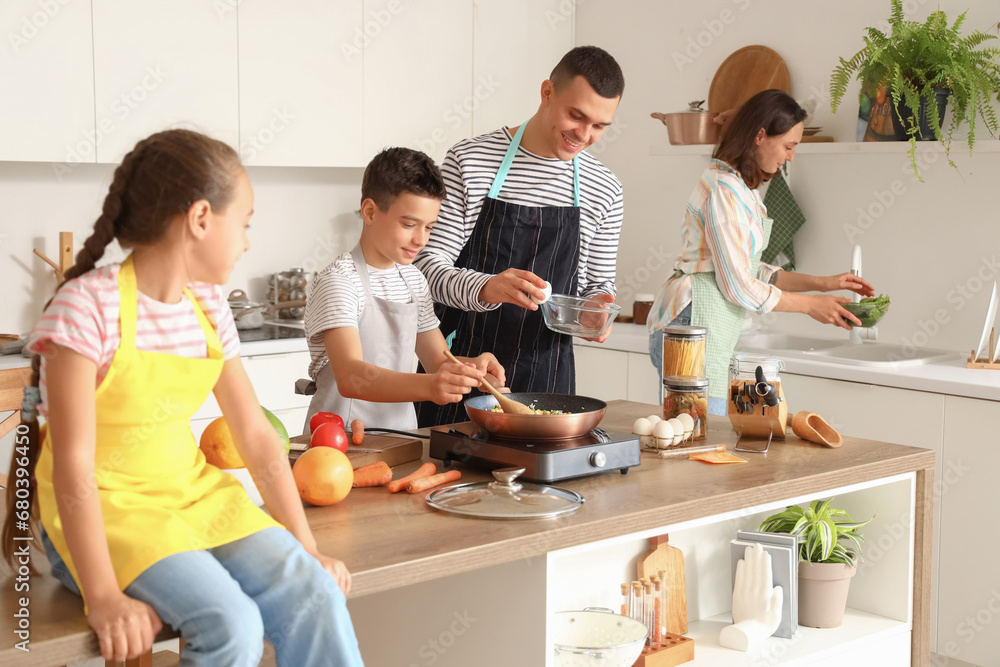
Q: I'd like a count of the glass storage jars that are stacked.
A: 2